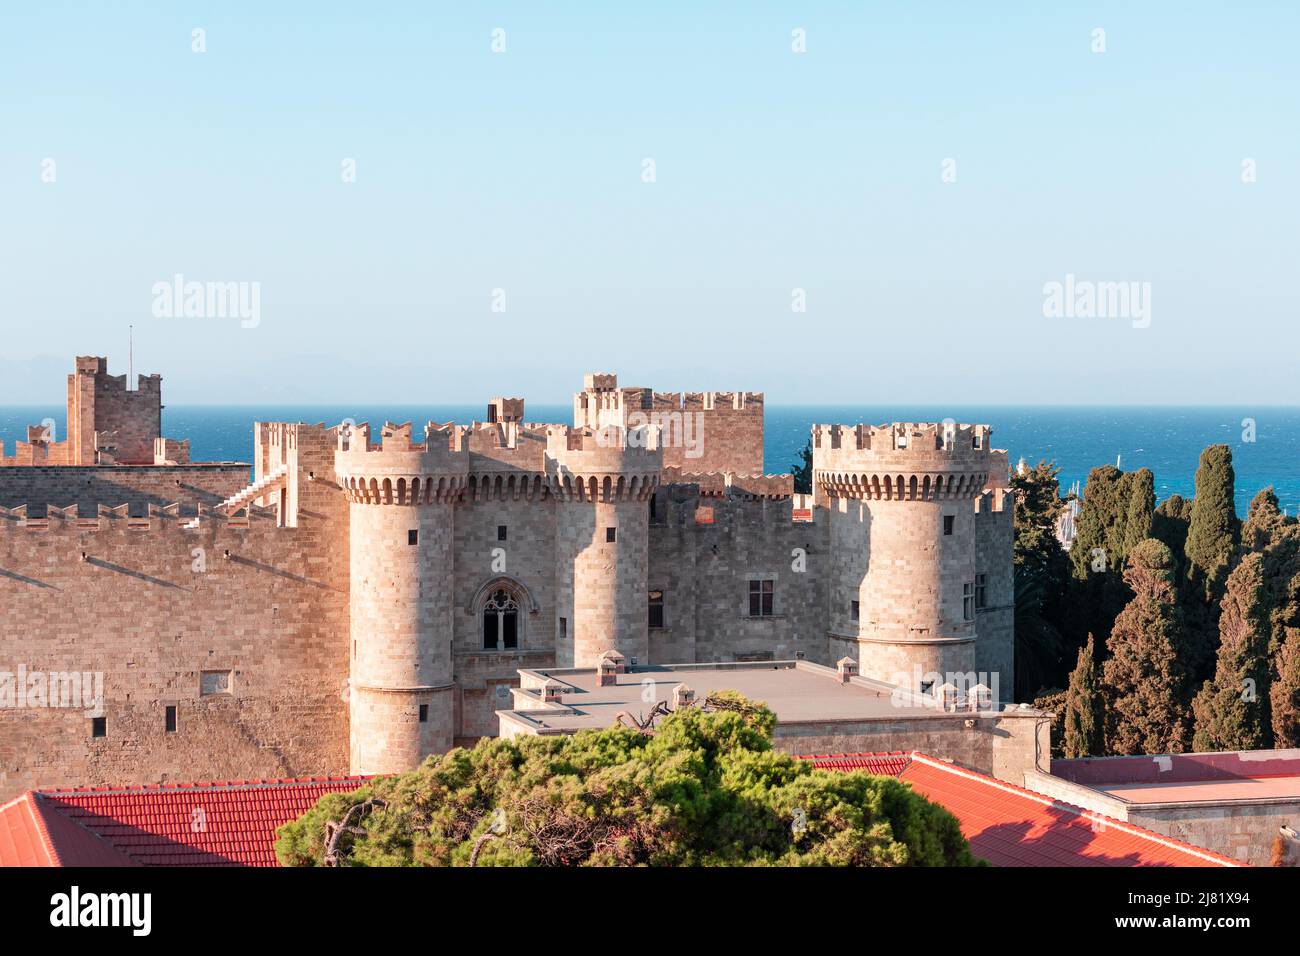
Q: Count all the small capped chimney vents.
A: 7